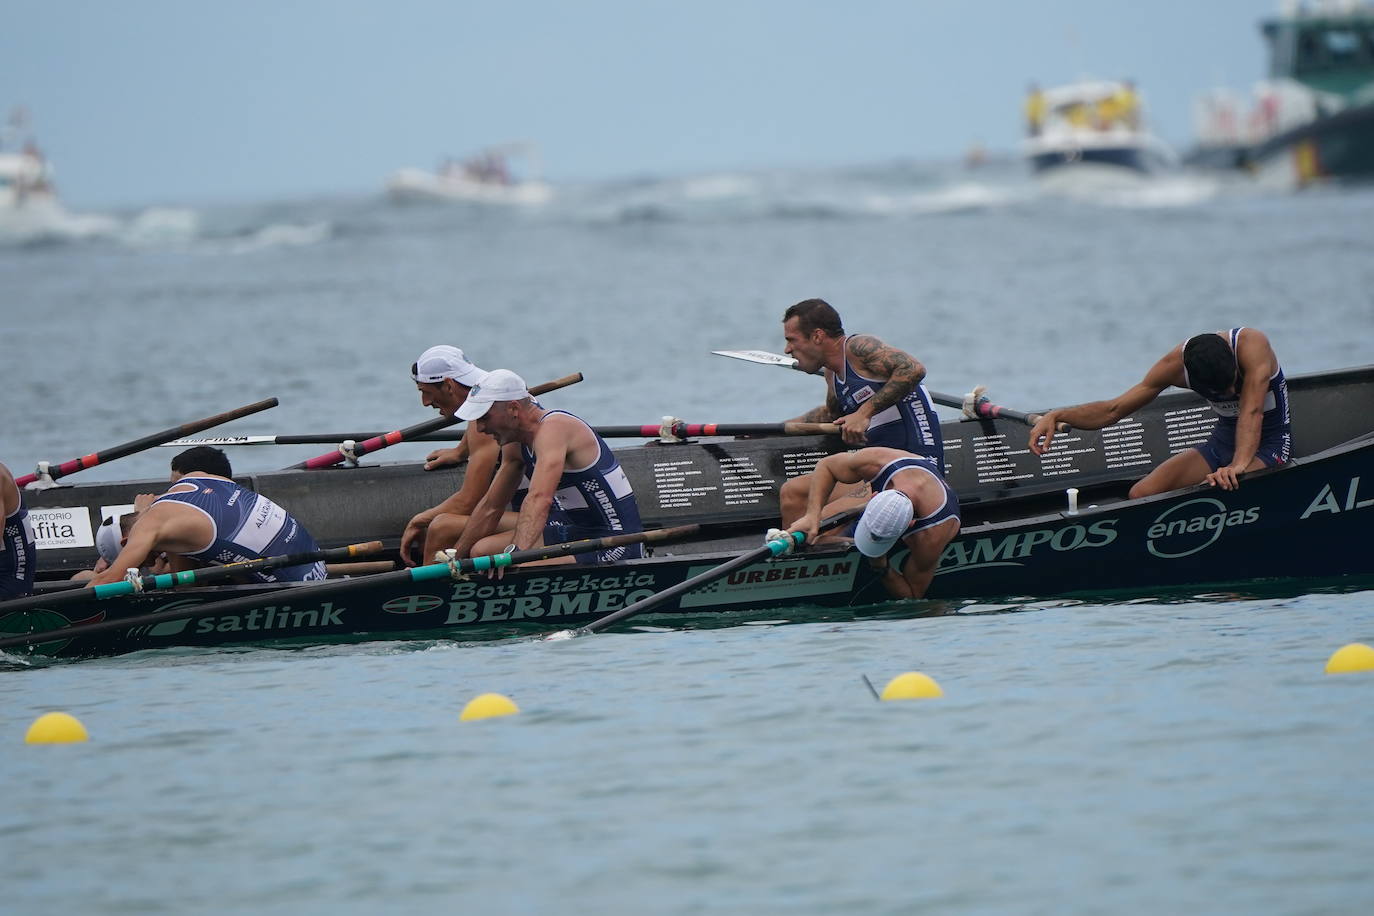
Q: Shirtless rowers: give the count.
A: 0